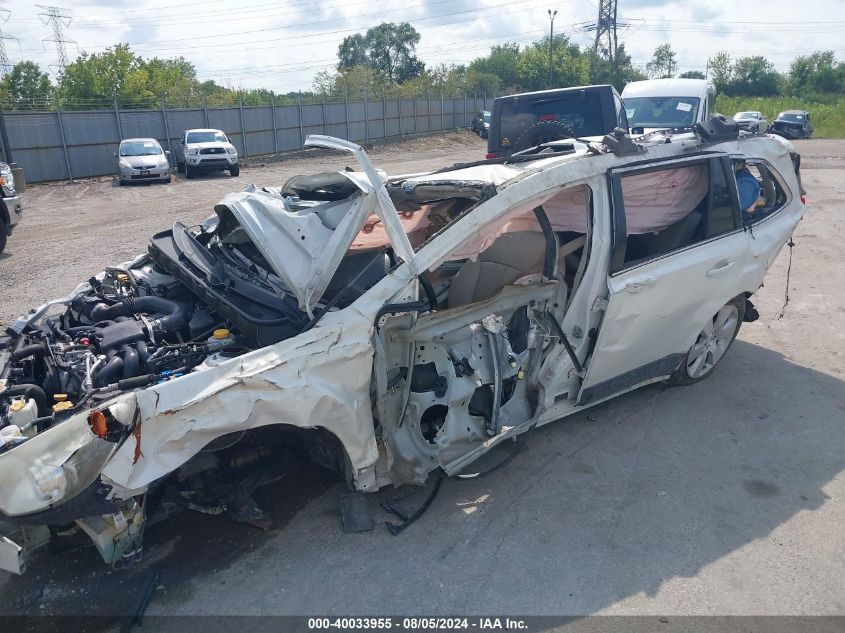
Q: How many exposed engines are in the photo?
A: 1